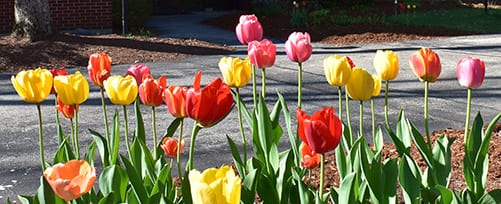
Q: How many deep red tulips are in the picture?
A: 2